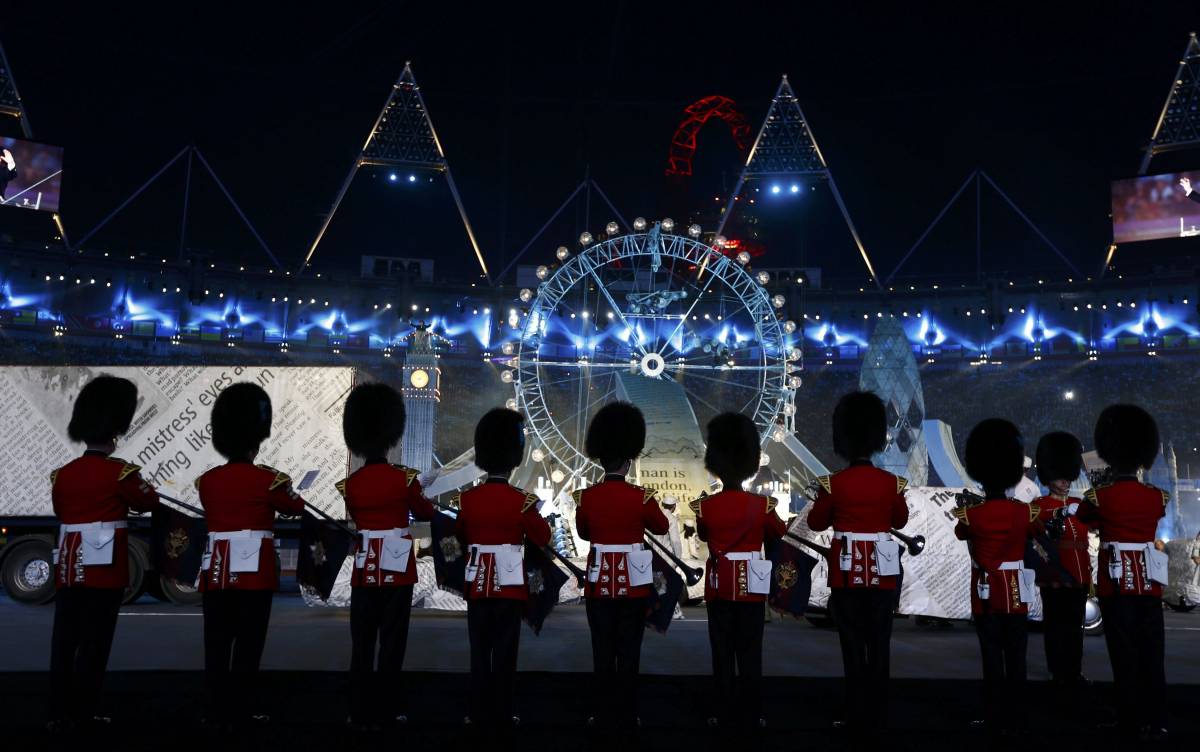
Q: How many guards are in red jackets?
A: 10